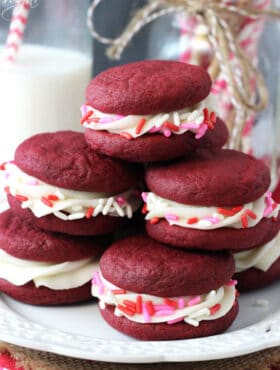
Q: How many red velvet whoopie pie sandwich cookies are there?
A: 6